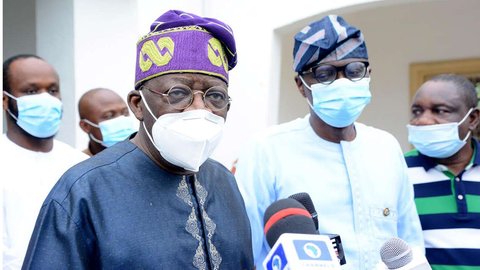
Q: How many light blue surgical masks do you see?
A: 4